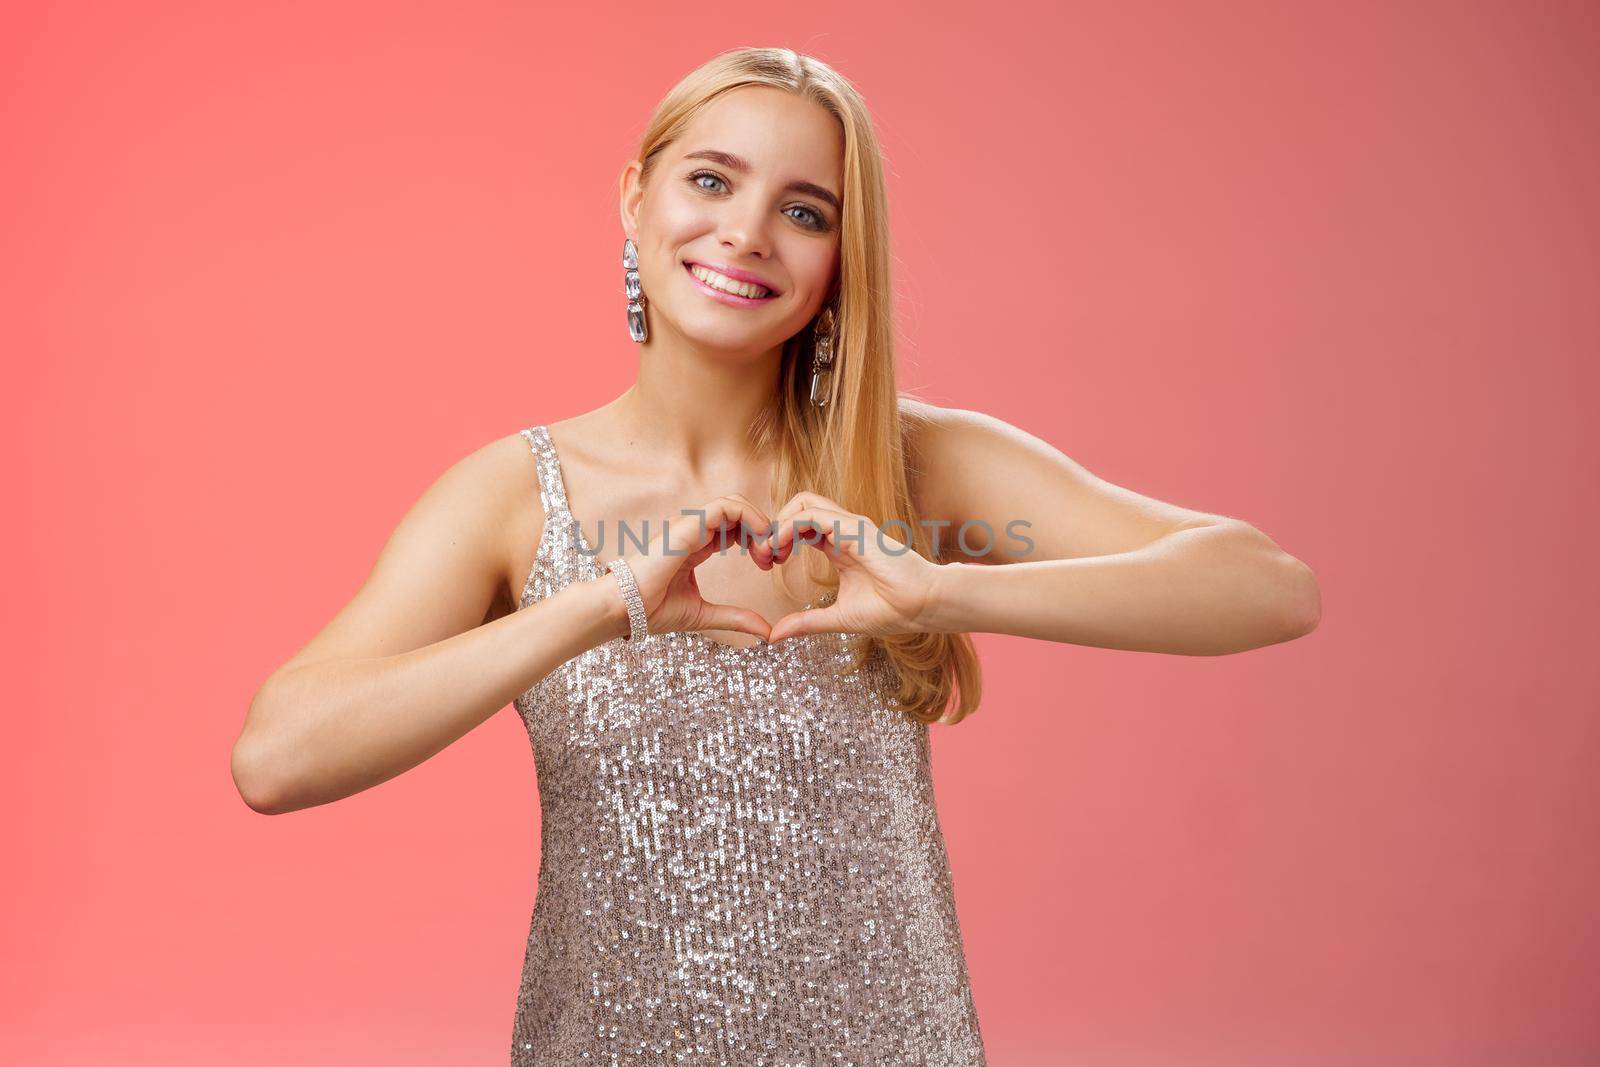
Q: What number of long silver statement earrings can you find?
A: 2